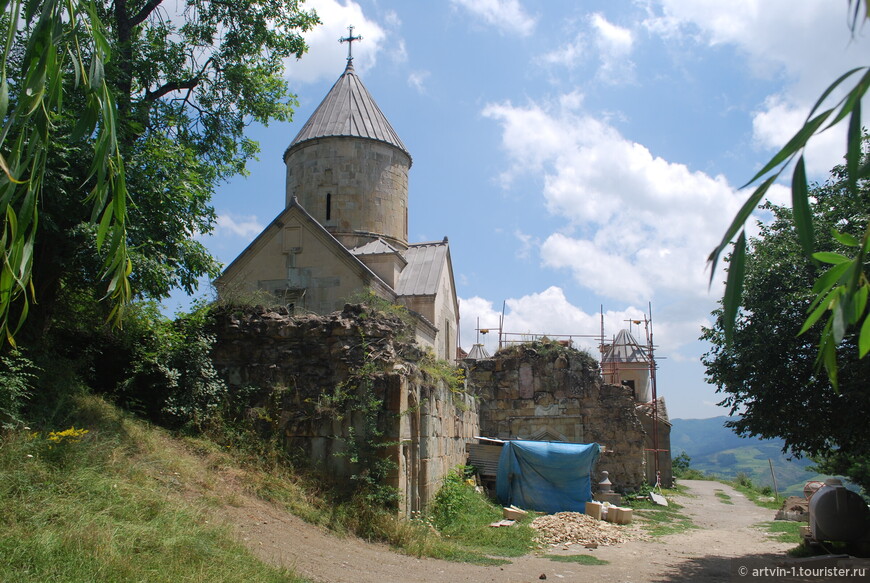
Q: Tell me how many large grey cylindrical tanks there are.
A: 1